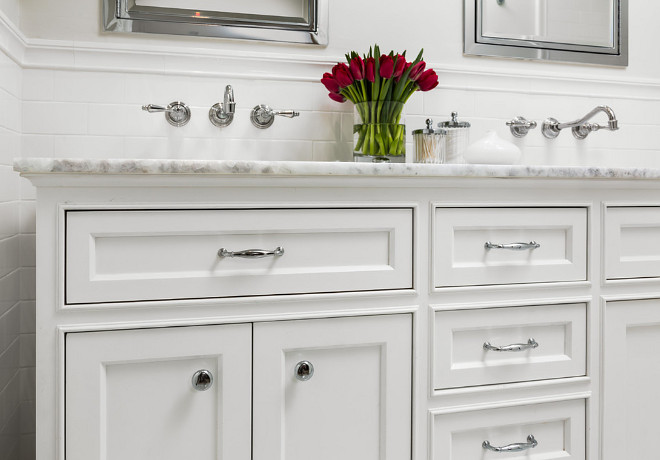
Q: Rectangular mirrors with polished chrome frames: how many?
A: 2